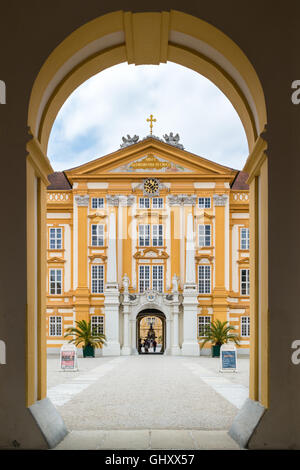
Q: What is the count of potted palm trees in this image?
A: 2